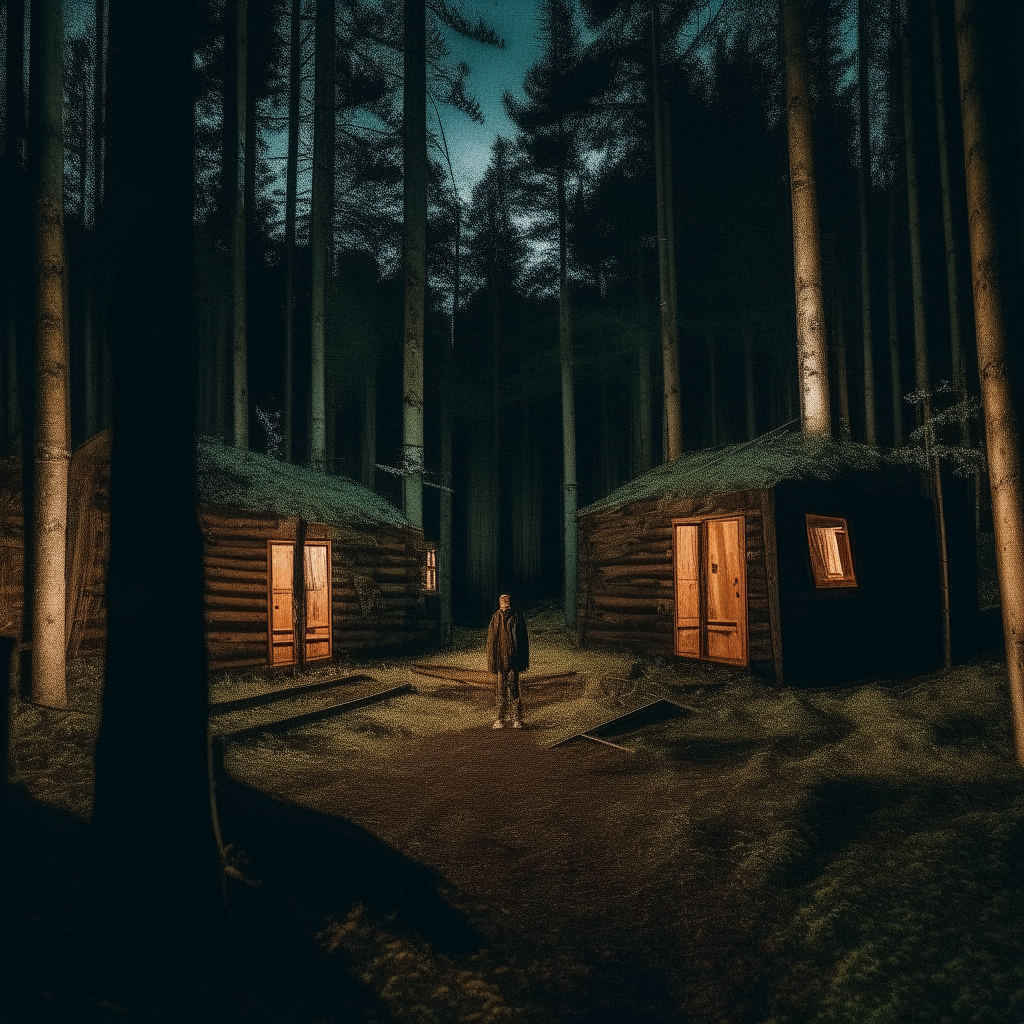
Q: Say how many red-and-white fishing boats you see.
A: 0